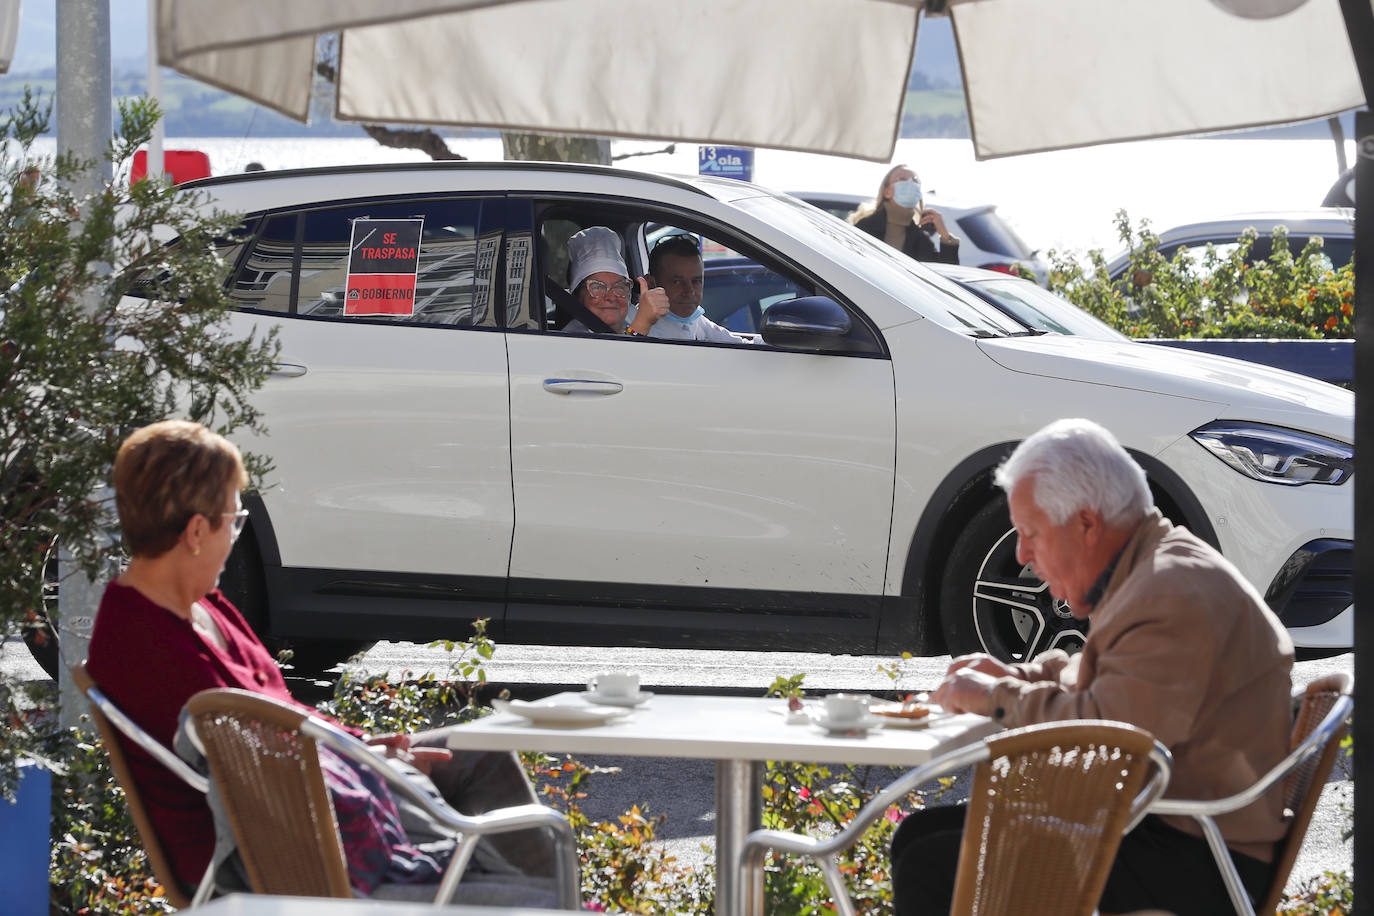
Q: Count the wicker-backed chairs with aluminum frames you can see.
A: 4